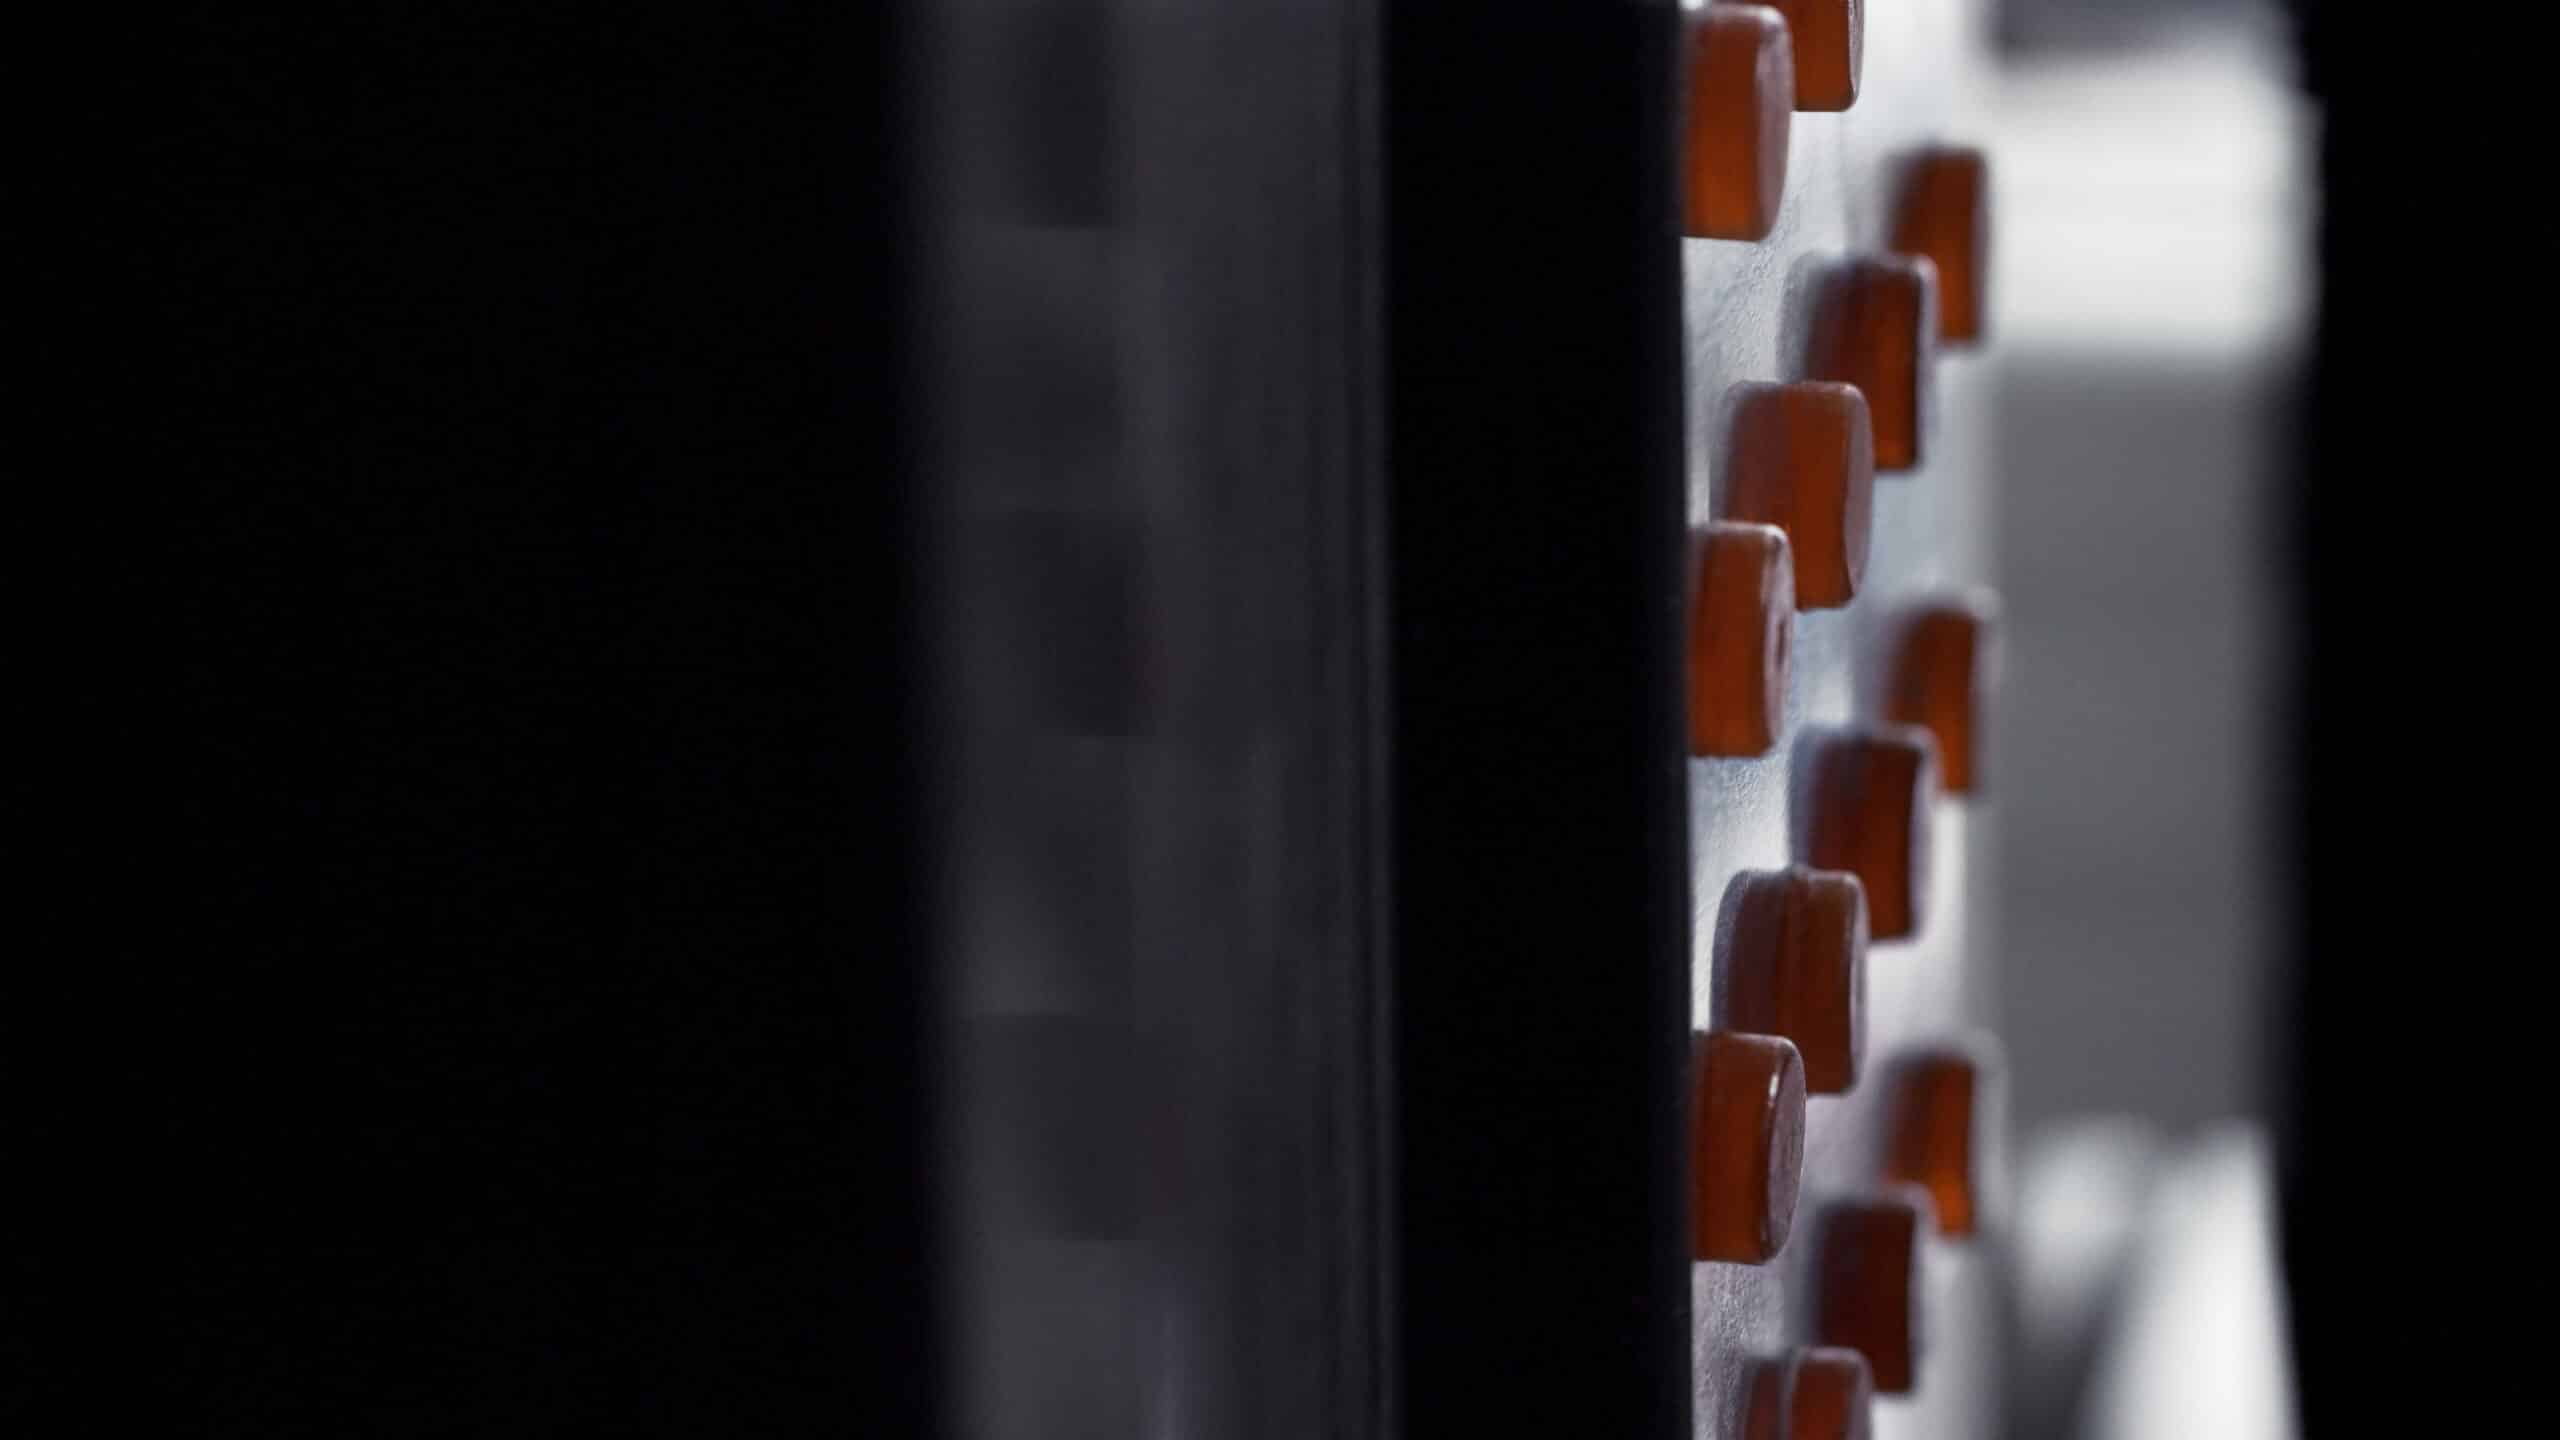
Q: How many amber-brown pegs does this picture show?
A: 13